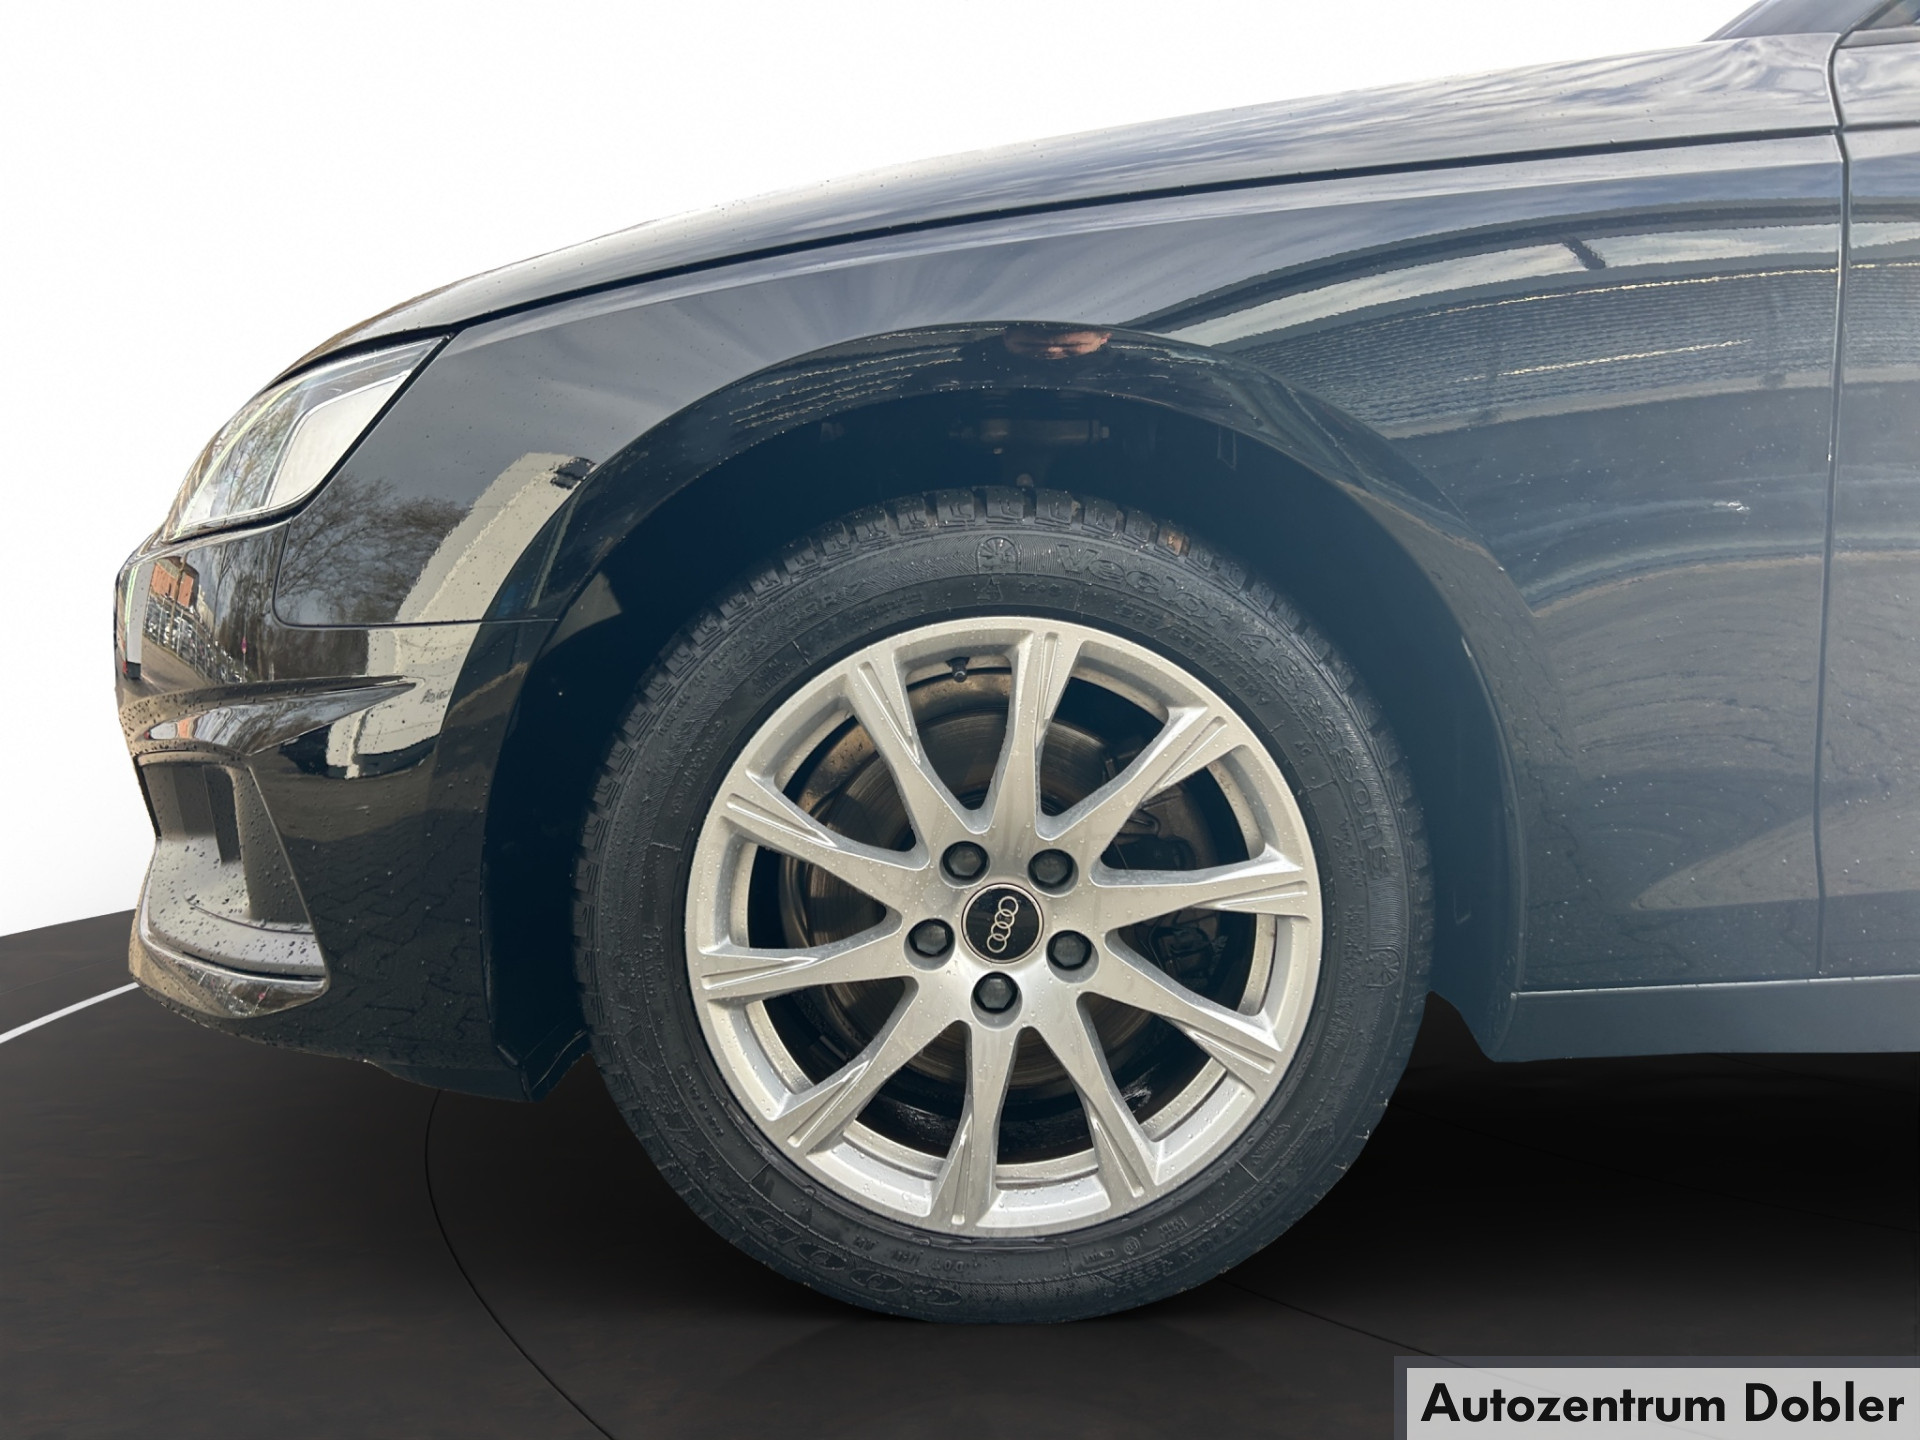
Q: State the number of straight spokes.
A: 10